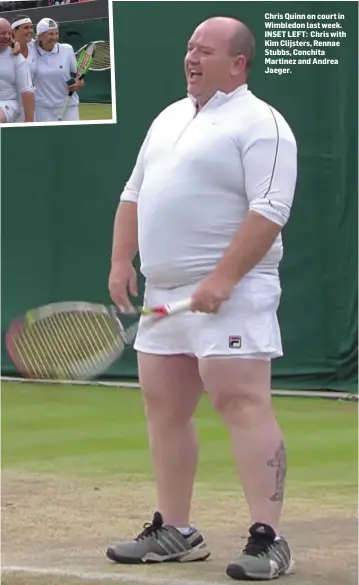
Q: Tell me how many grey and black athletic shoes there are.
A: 2